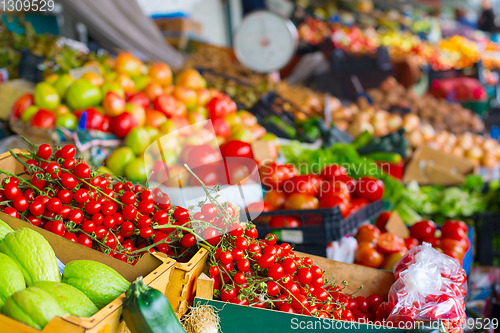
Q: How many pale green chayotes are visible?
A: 6